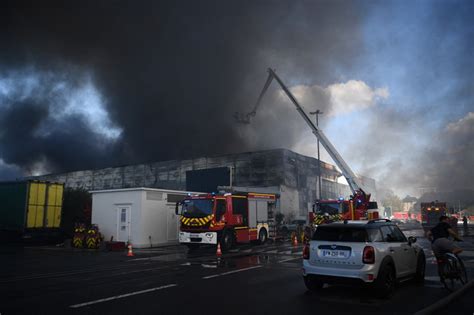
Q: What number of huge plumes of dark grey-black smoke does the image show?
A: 1